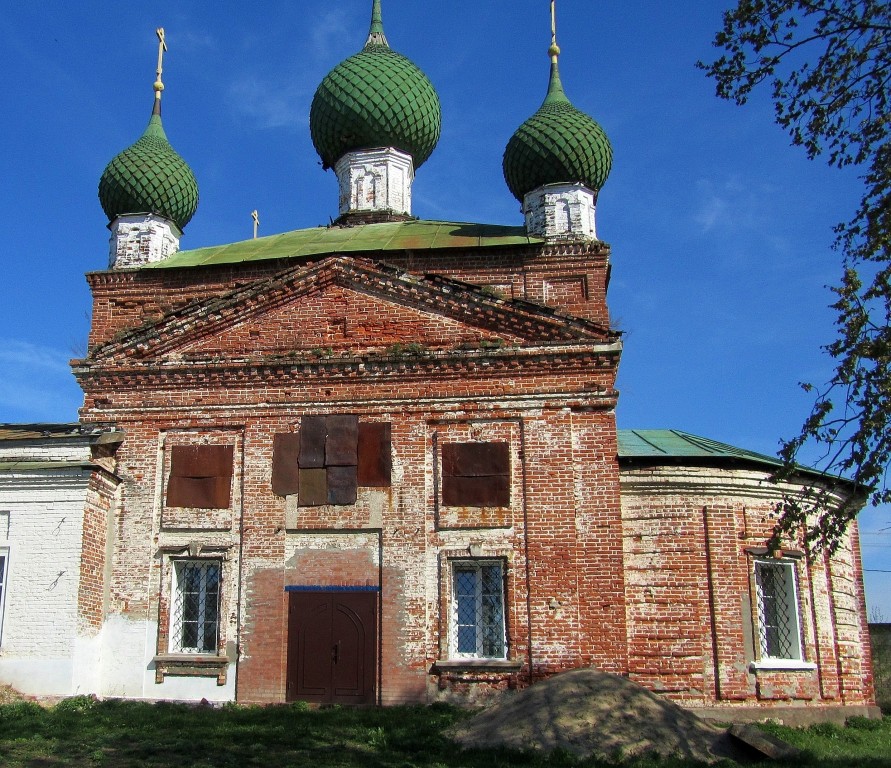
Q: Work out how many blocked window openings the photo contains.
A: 3